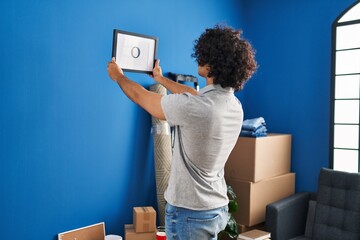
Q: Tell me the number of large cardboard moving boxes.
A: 2